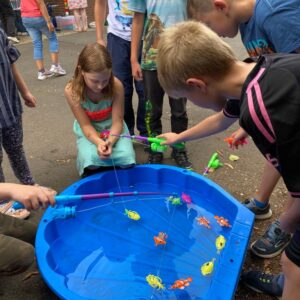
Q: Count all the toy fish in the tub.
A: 10